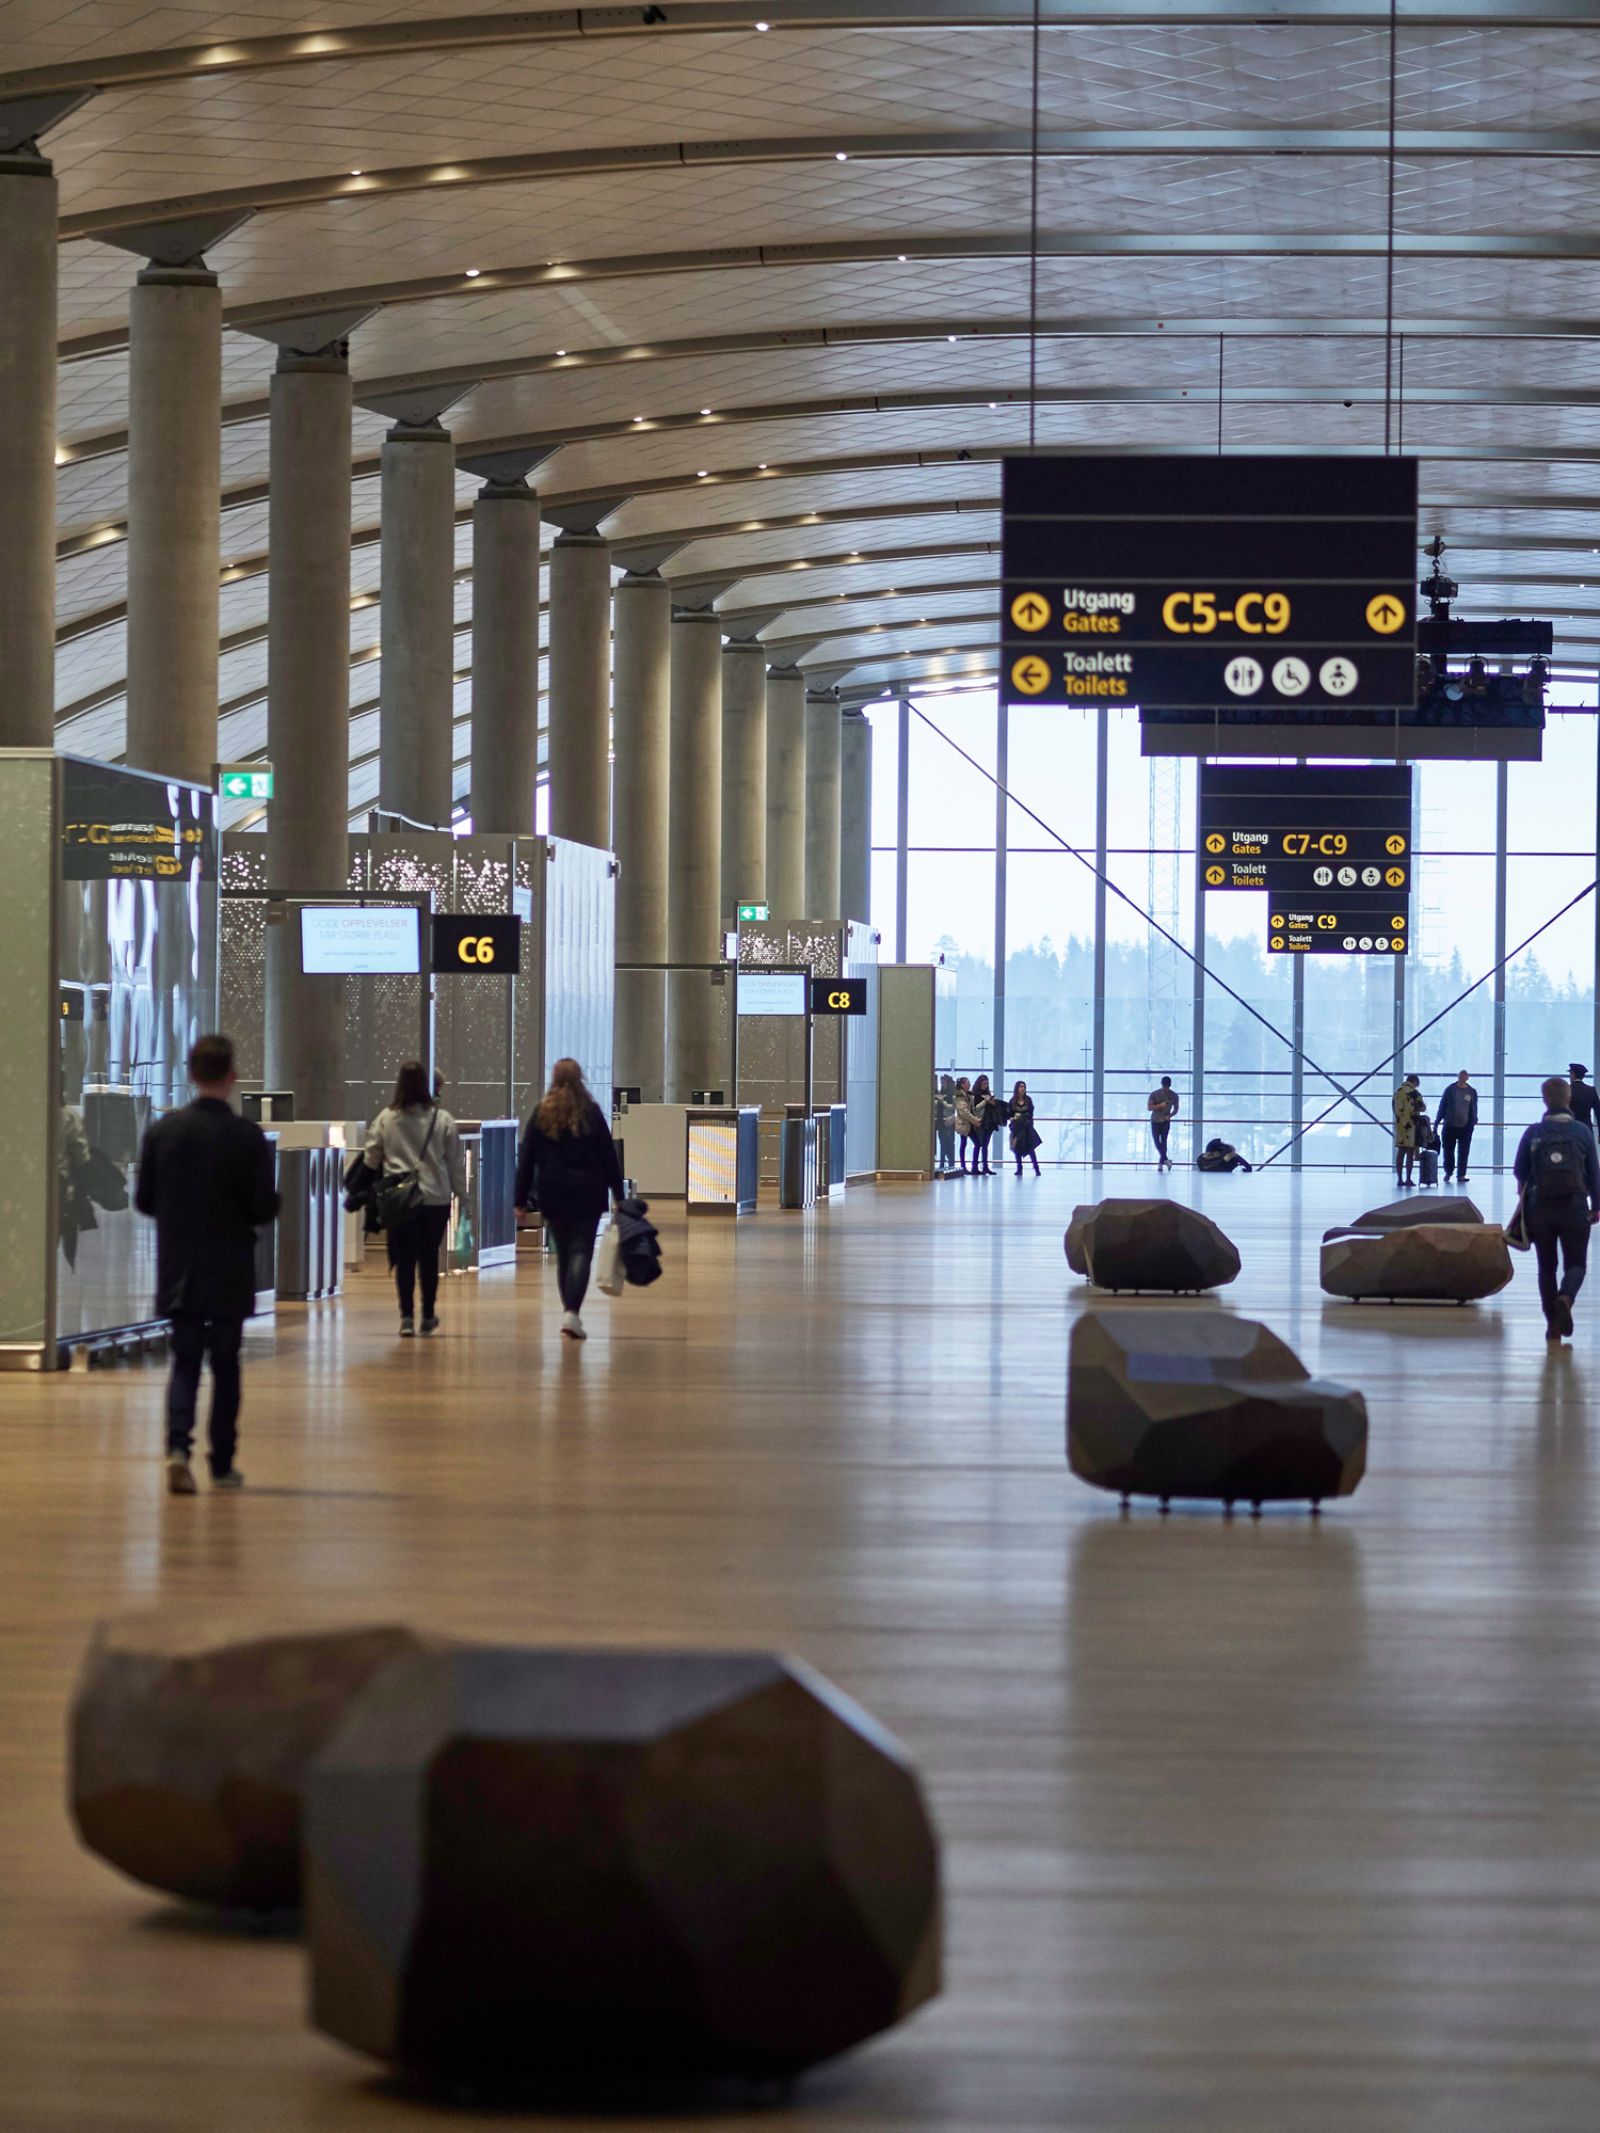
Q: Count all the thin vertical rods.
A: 4